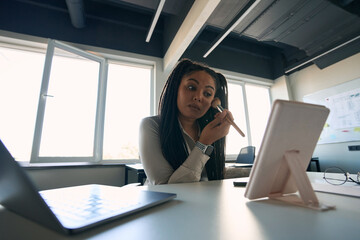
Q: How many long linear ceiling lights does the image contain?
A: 3